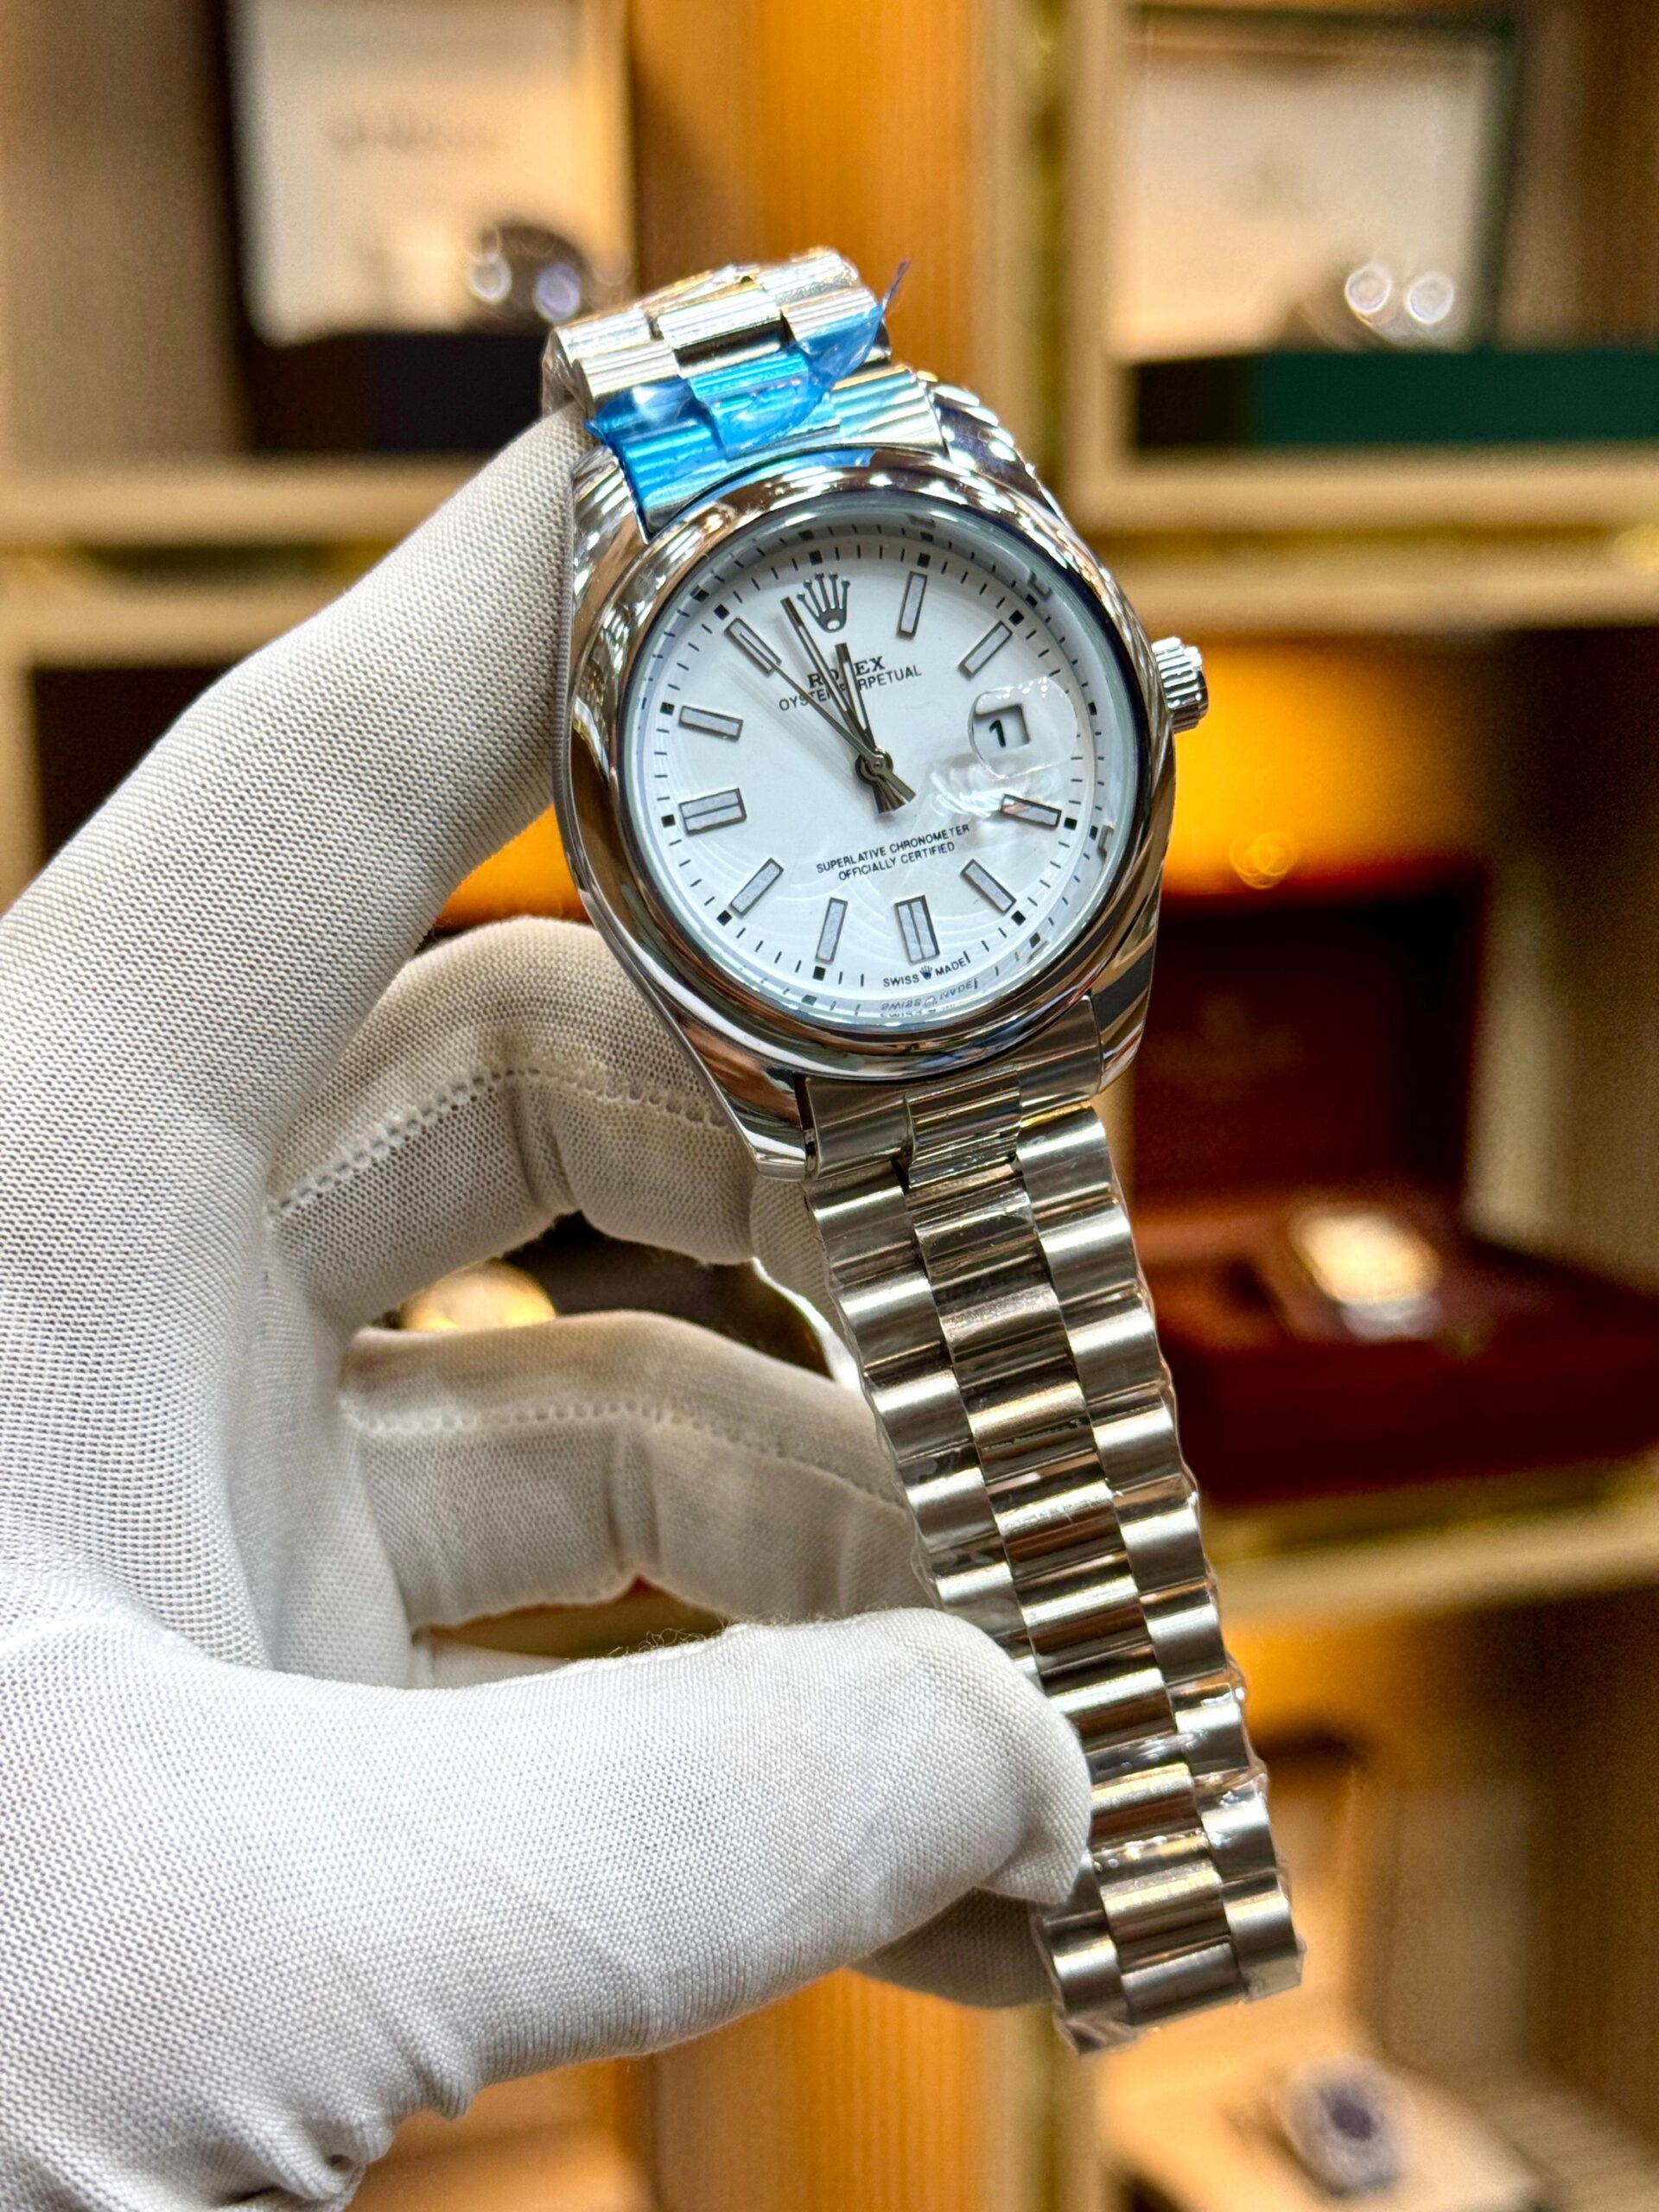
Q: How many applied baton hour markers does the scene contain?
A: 10